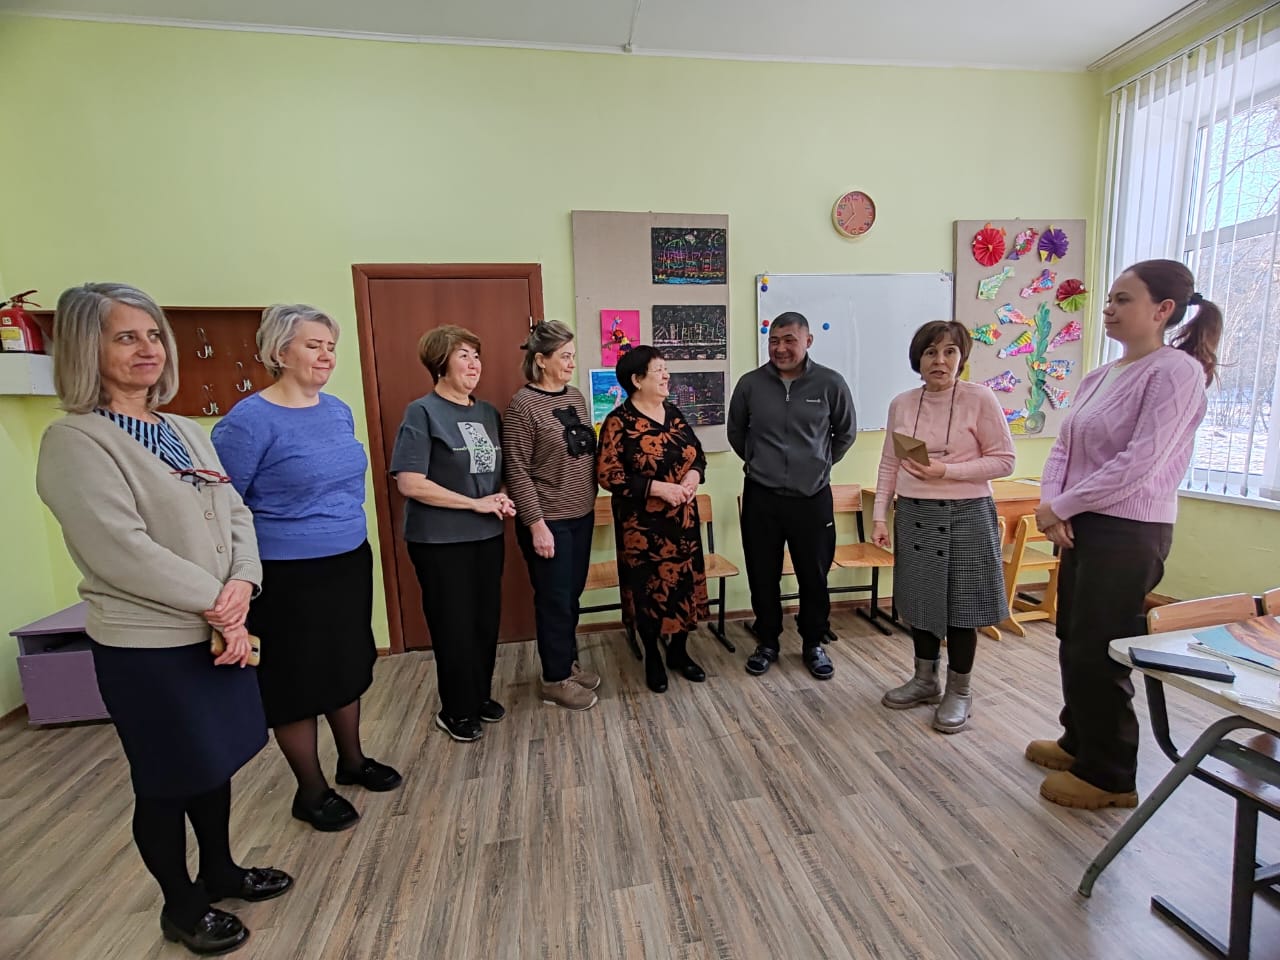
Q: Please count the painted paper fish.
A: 14